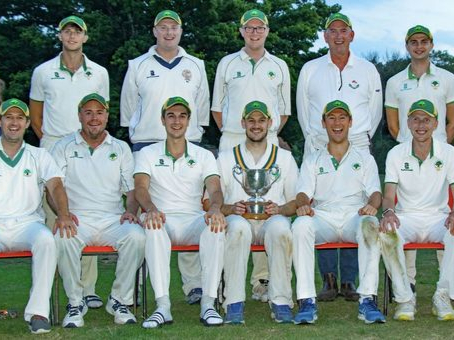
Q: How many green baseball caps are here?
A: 11